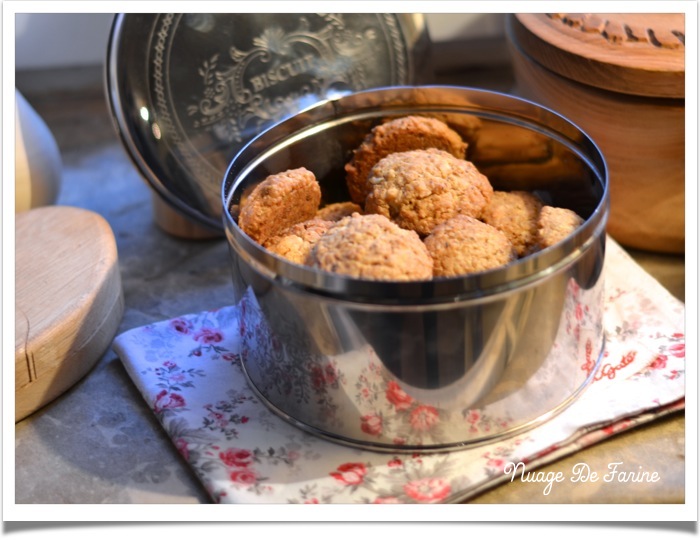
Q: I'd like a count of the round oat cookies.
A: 9